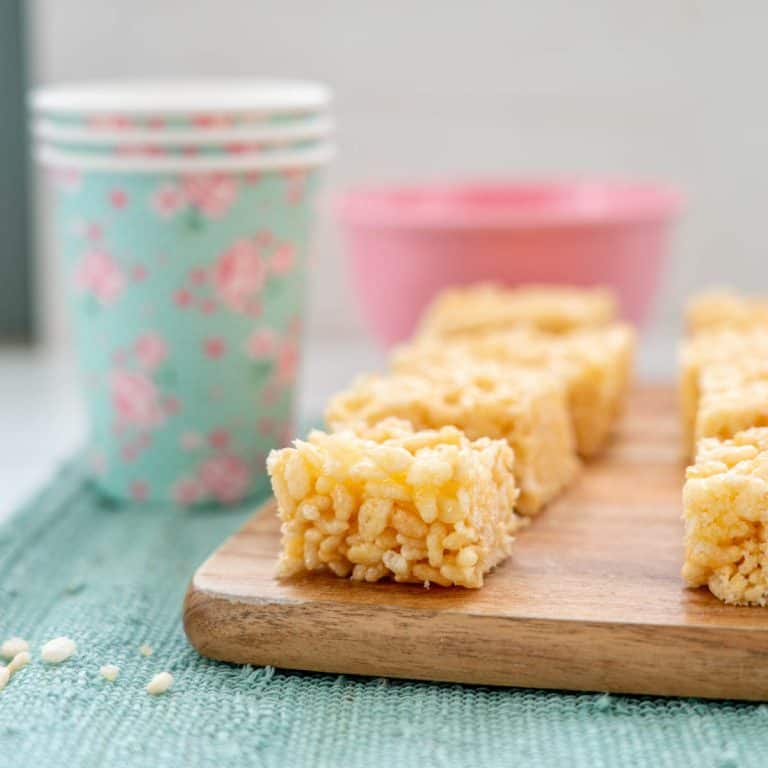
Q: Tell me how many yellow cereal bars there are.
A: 8